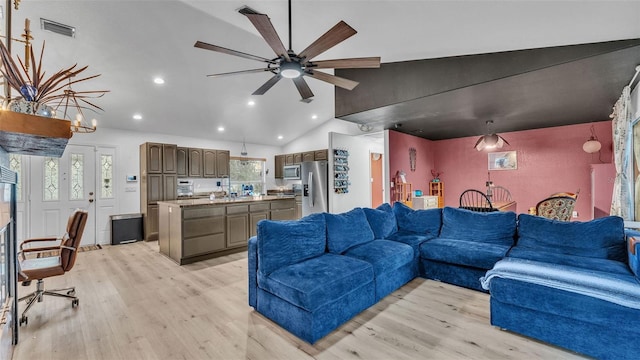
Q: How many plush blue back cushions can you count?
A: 6